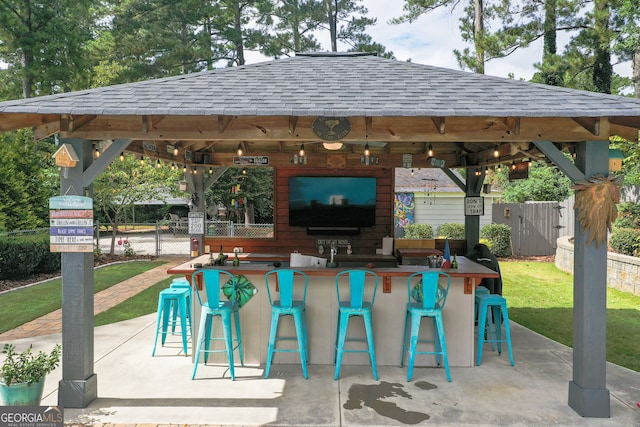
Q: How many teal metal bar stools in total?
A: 8